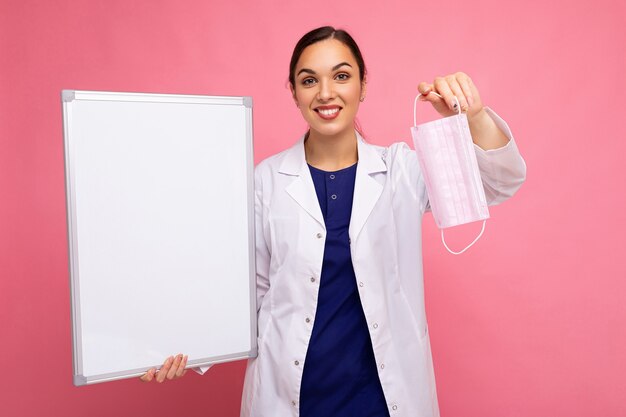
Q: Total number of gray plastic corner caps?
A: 4